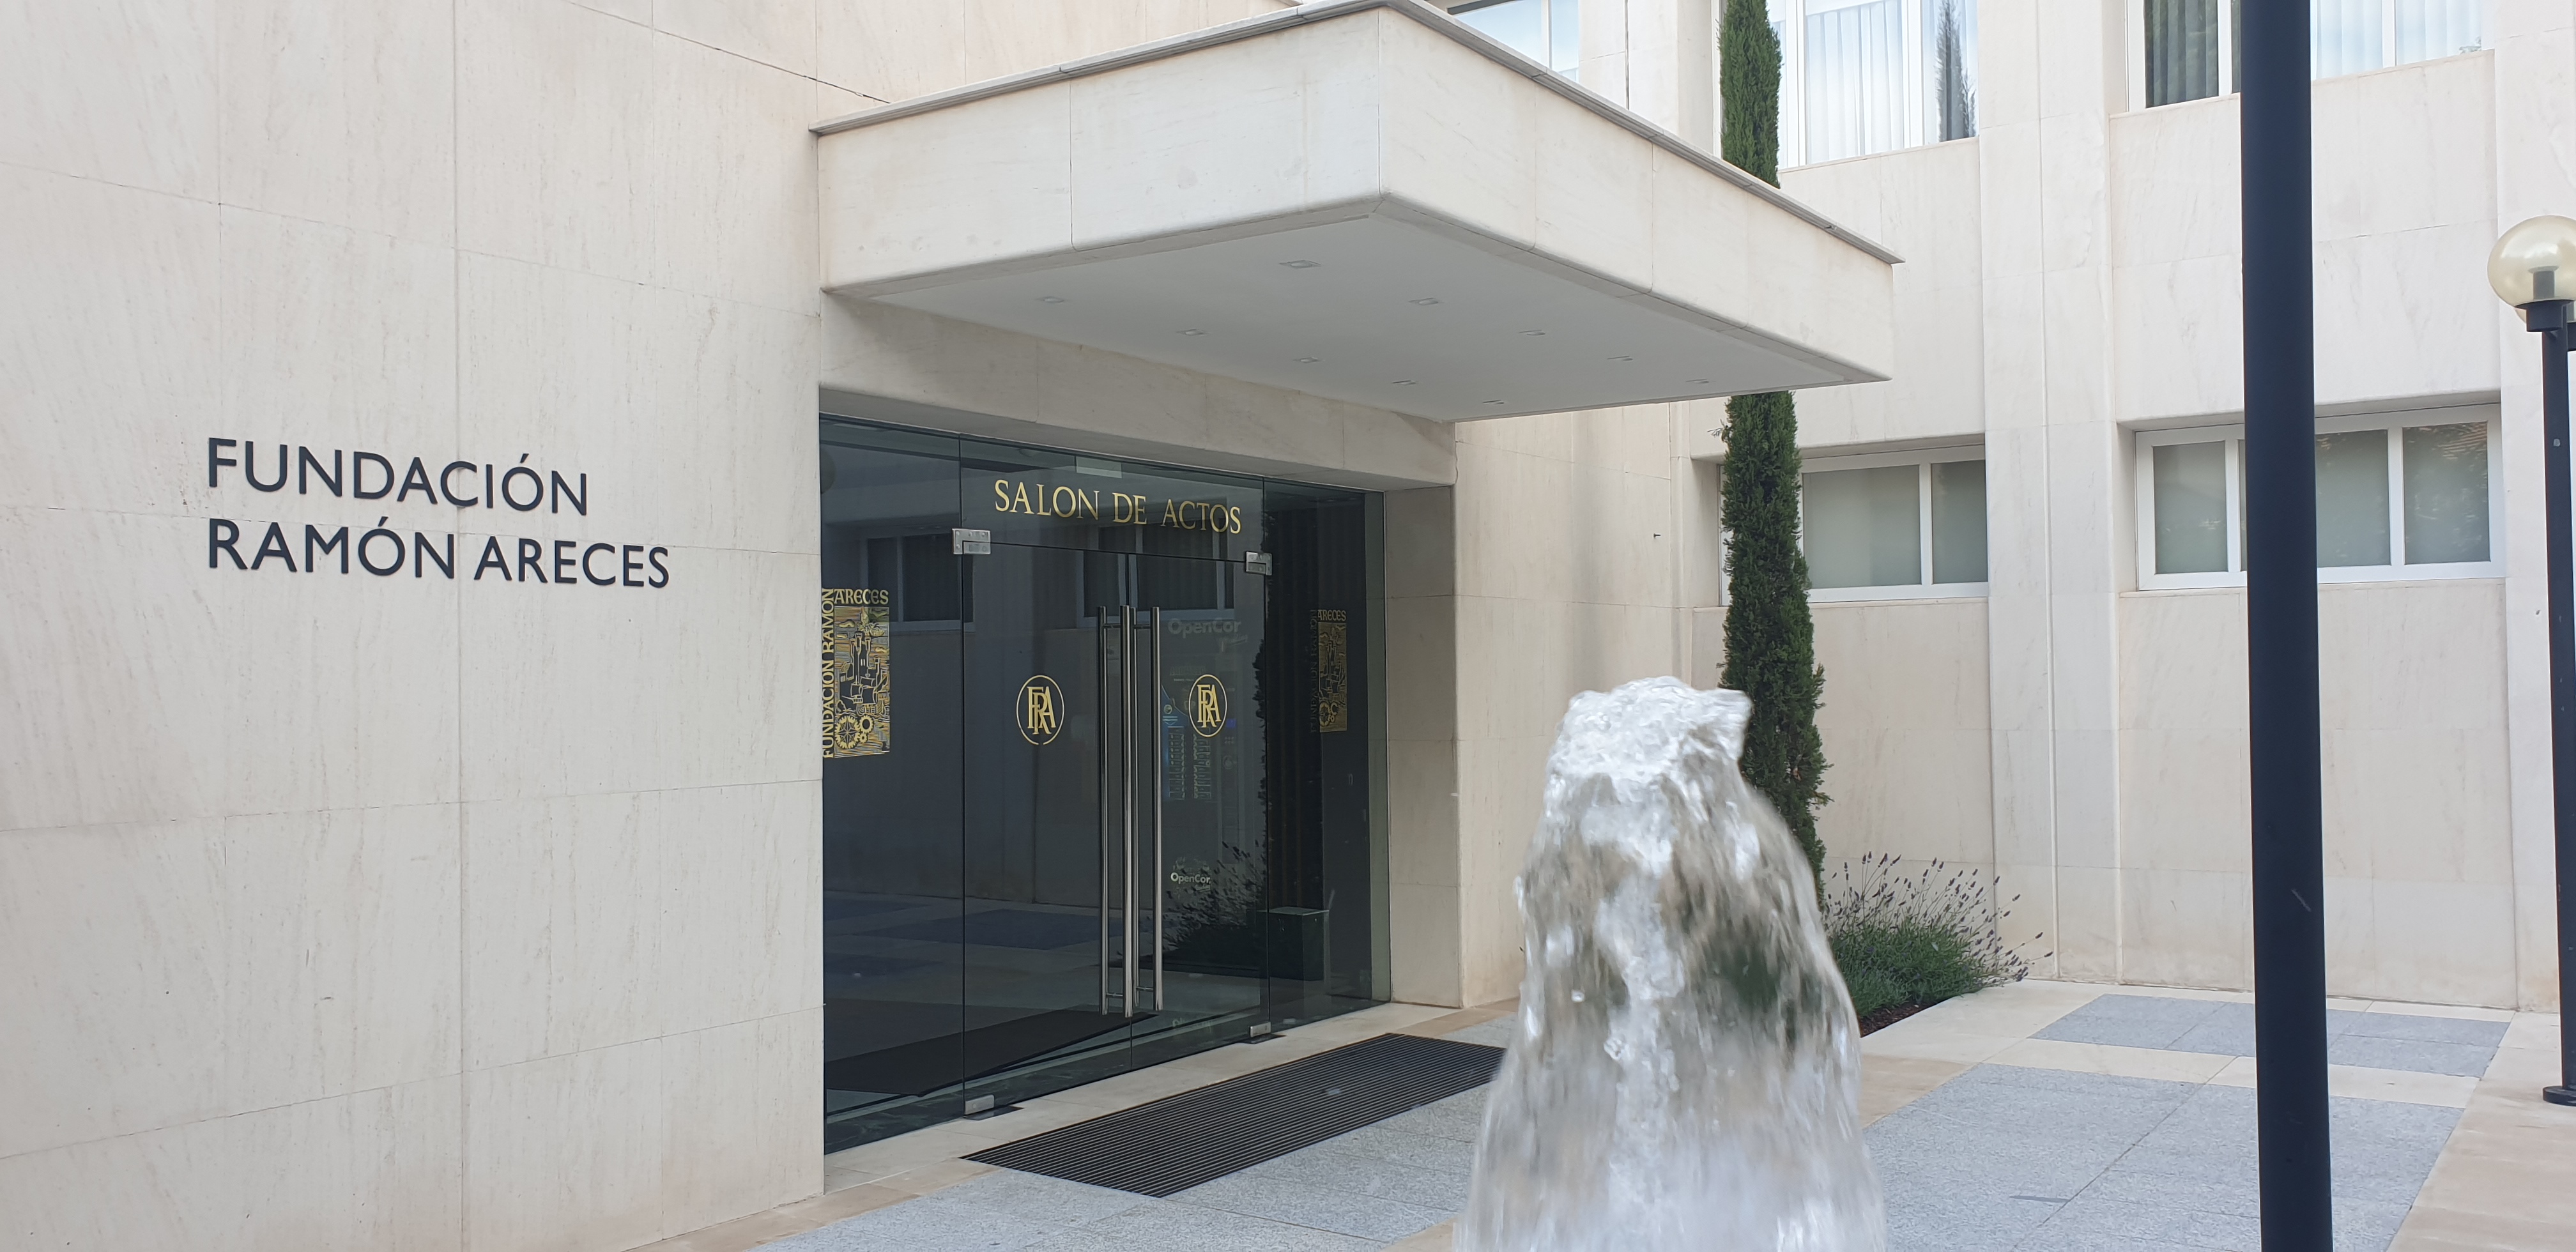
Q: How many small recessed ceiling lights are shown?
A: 10